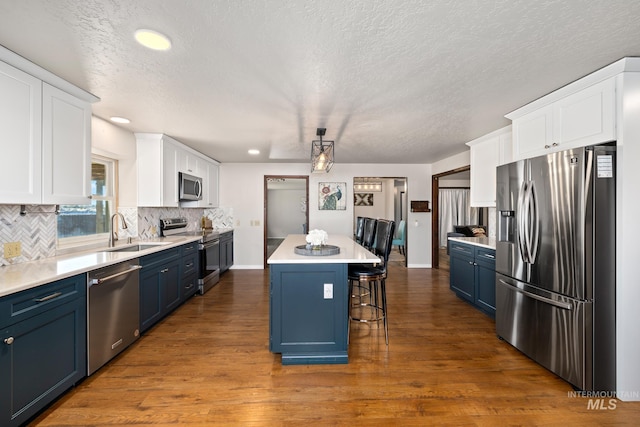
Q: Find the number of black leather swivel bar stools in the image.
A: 3